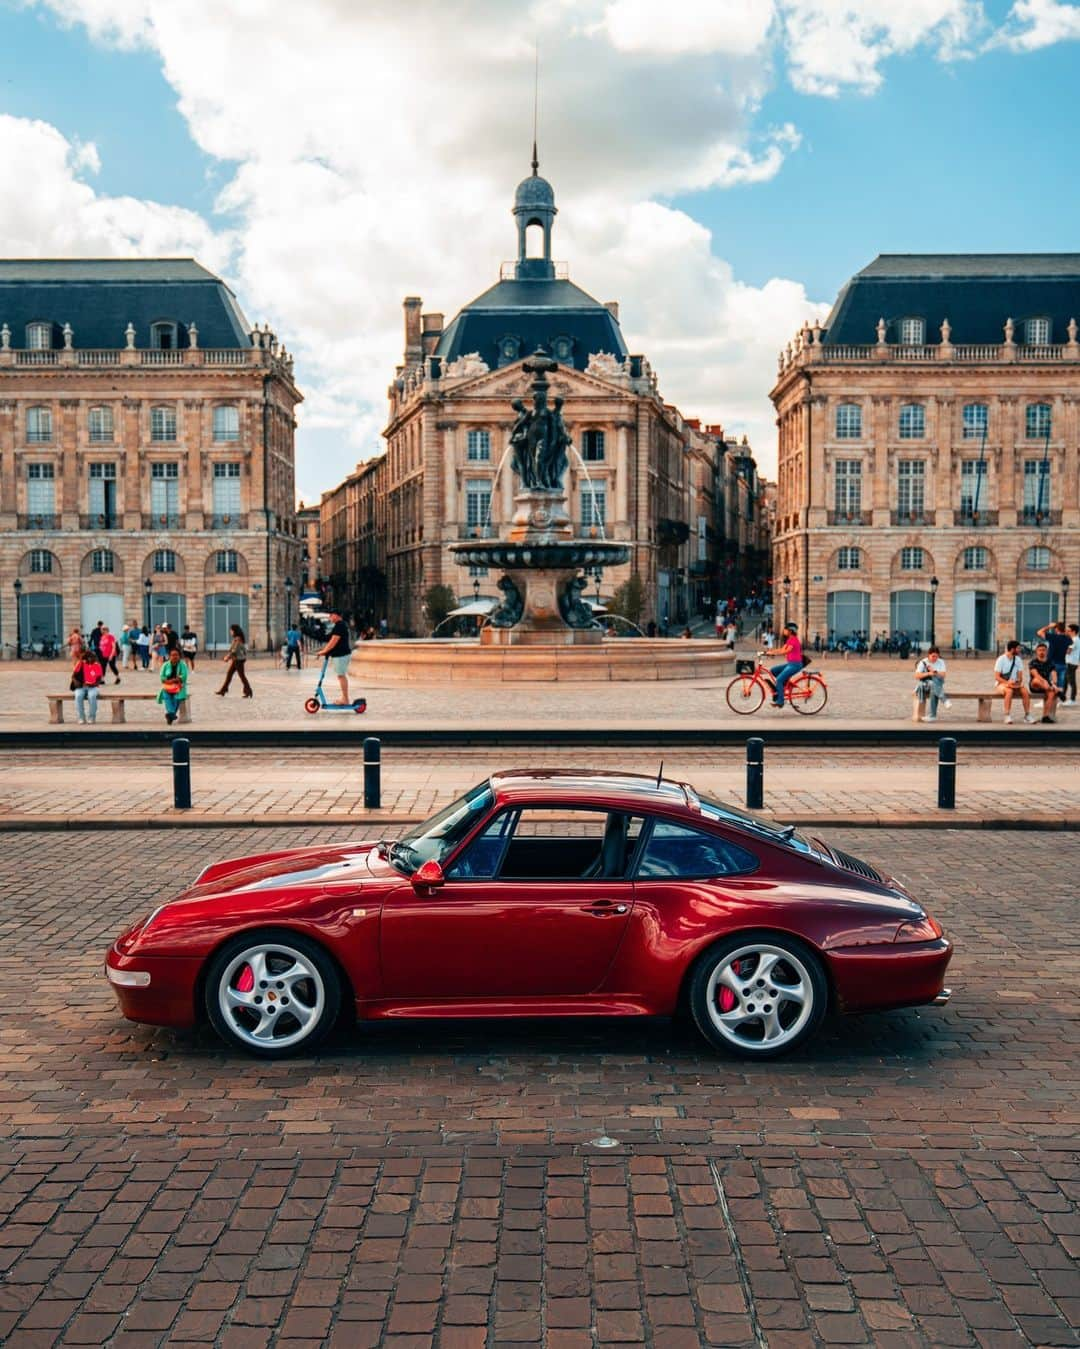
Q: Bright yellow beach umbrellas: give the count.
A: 0